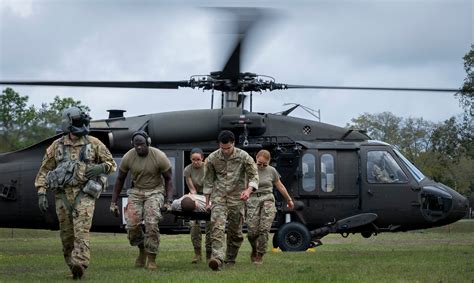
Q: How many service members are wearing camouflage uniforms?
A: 5